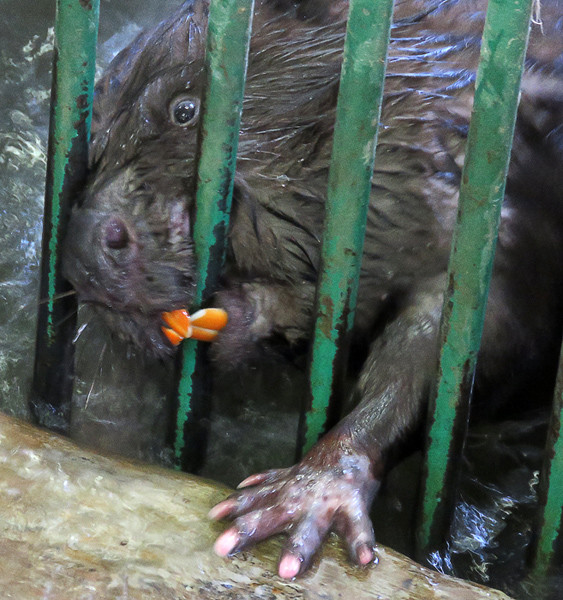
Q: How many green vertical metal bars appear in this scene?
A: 5